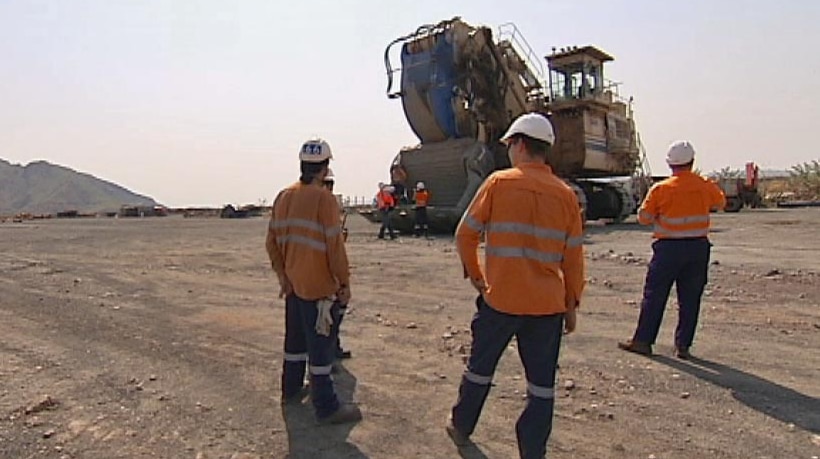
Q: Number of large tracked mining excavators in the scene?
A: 1